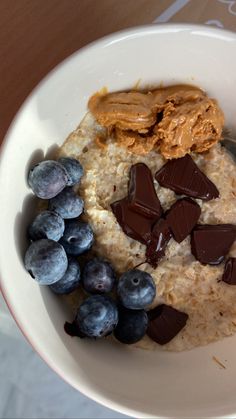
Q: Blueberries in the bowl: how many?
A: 11